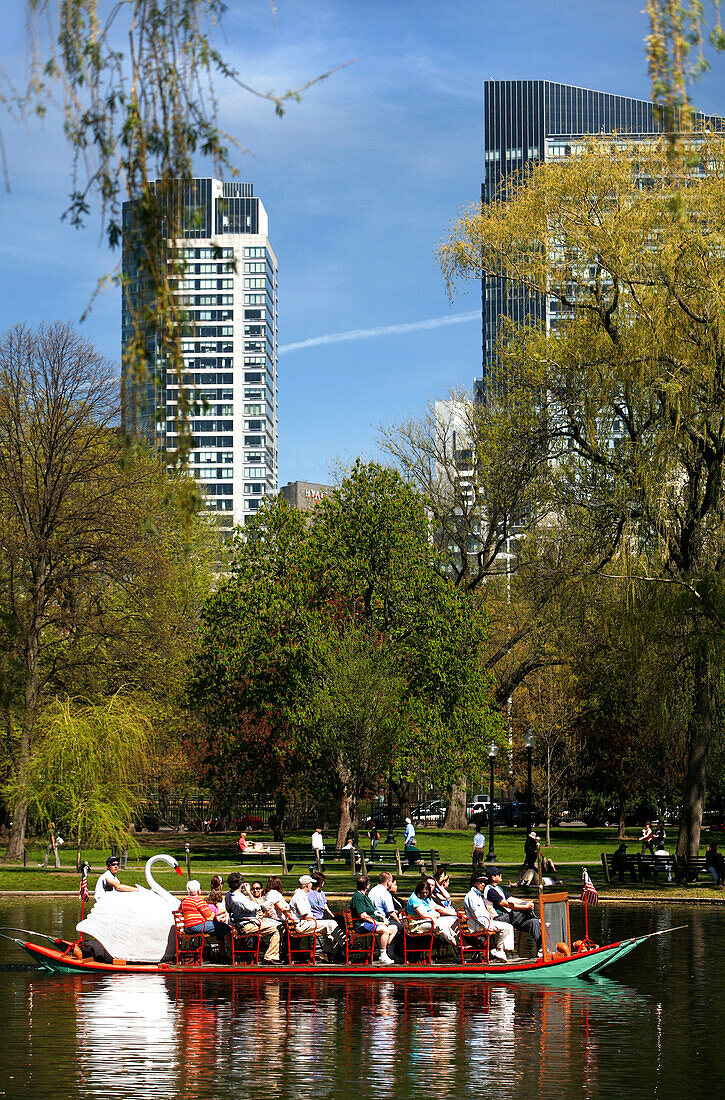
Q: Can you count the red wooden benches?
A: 6